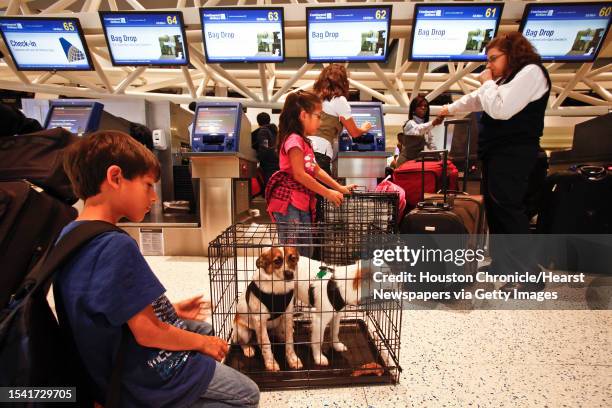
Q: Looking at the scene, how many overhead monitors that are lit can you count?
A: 6